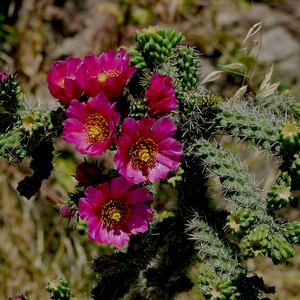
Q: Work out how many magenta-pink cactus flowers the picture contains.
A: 6